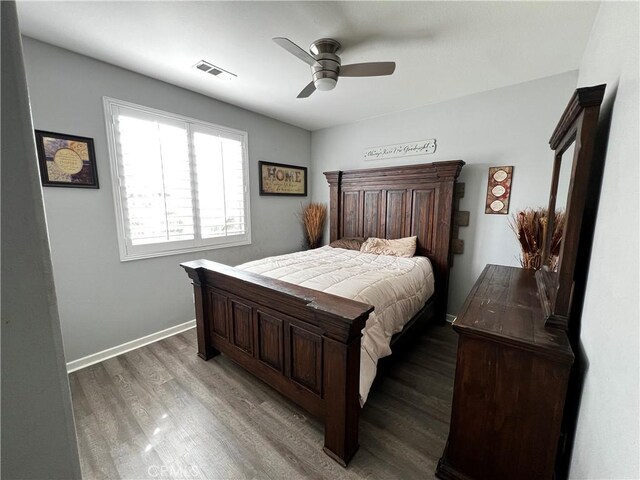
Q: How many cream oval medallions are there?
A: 3